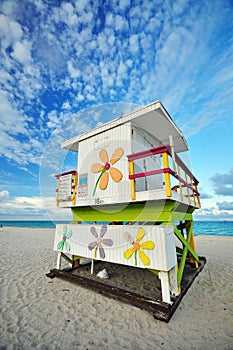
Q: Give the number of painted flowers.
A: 4